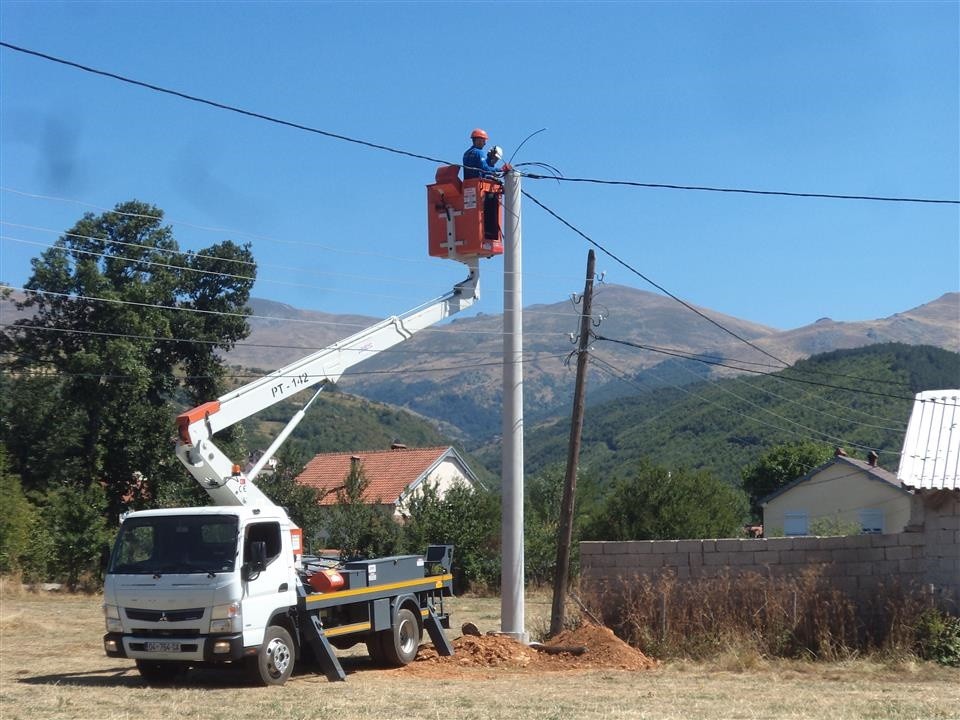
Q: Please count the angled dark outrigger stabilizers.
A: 2